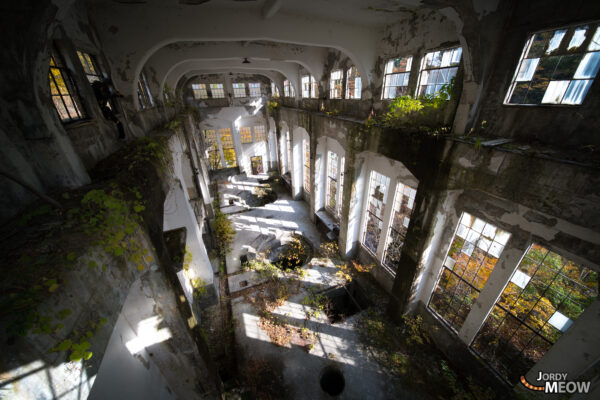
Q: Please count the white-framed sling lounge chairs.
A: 0